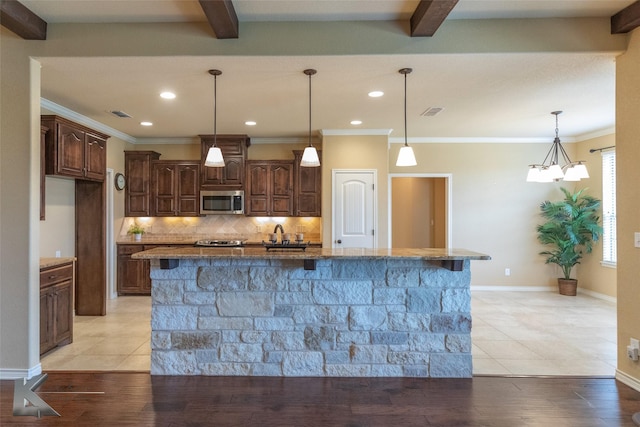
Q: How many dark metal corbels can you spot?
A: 3